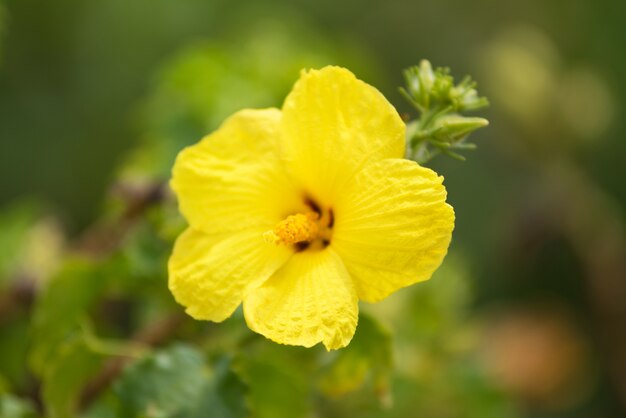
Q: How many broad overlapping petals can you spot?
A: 5